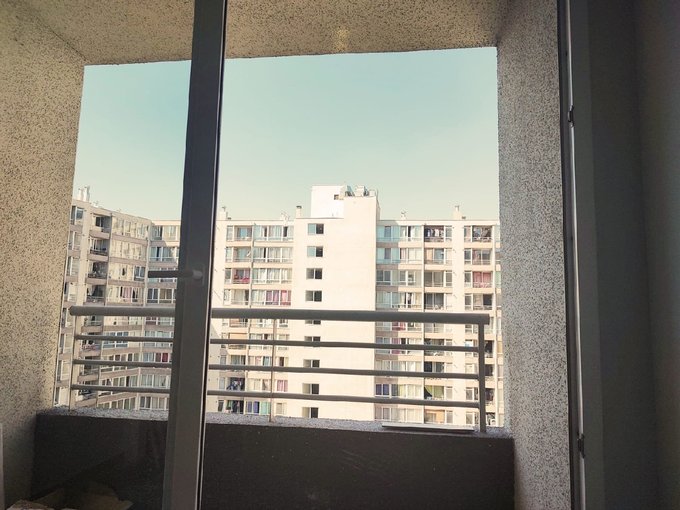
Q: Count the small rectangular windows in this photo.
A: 9